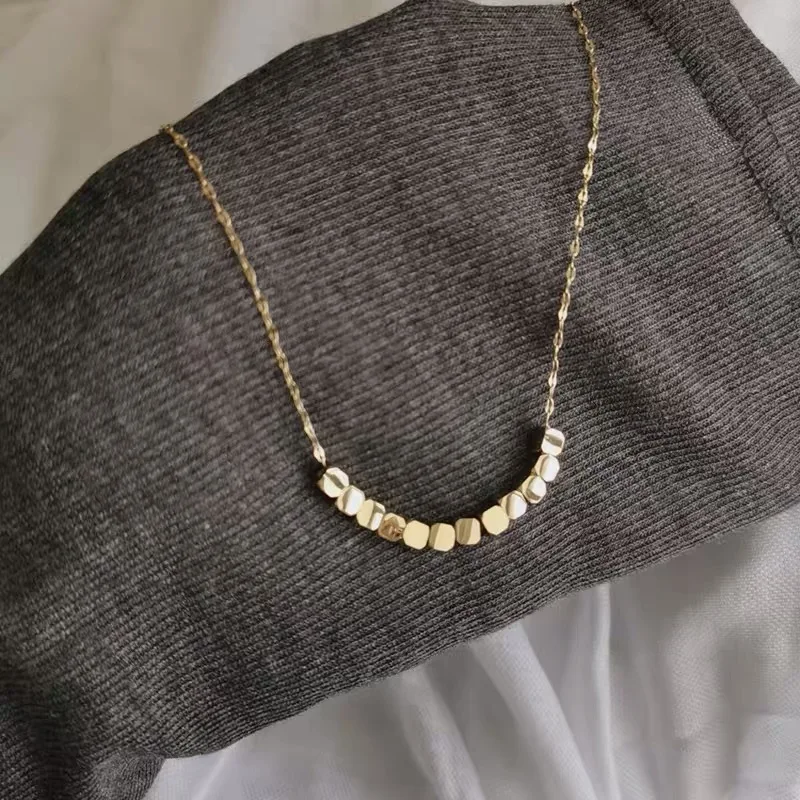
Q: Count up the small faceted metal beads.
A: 12